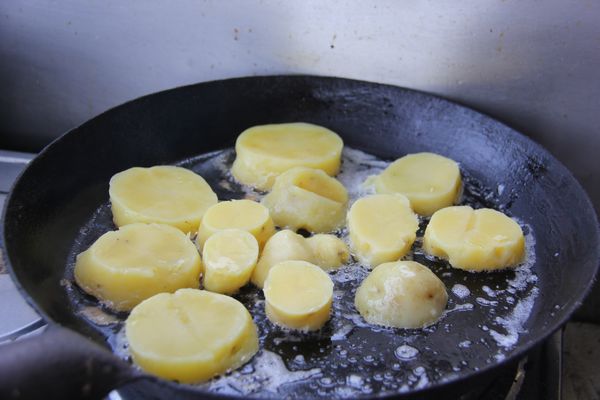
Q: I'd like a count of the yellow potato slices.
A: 13